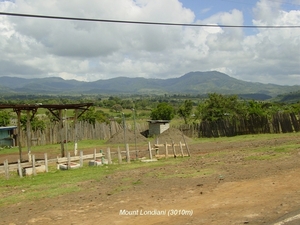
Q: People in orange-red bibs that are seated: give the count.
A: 0